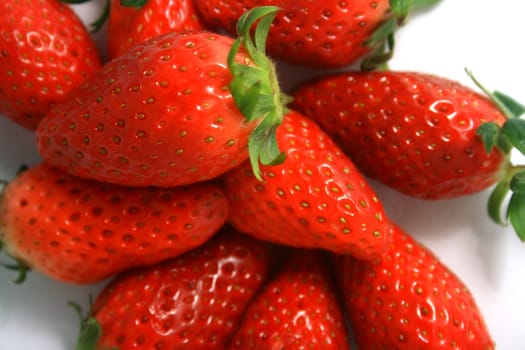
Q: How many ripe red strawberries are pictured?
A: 10